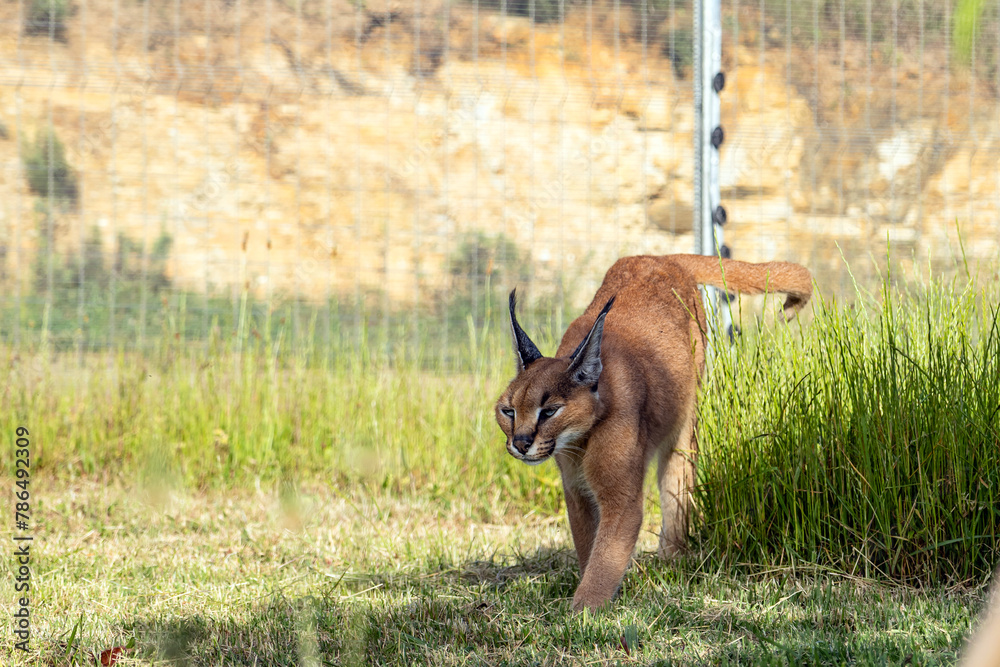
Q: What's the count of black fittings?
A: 6